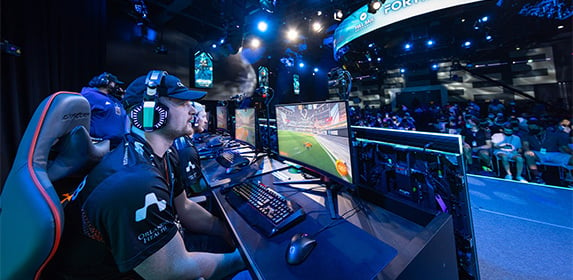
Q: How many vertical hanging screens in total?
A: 3